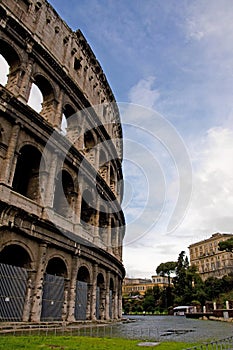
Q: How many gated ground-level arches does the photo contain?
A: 5